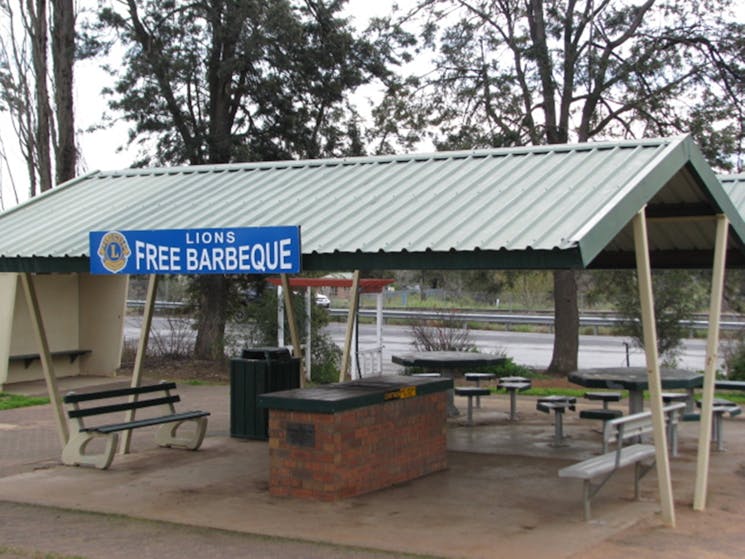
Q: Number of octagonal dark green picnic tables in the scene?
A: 2